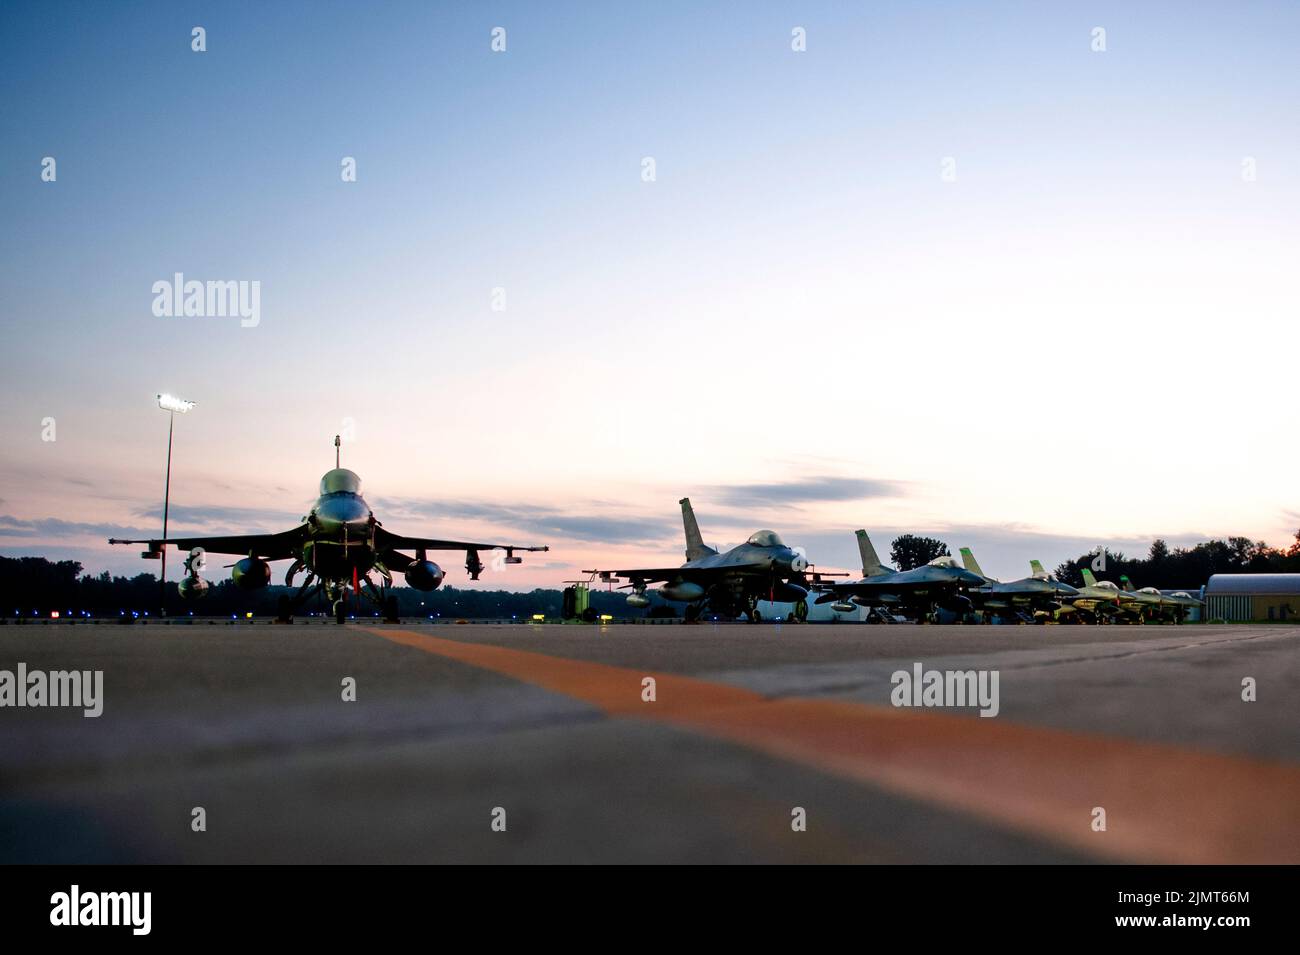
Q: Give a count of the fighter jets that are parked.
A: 7